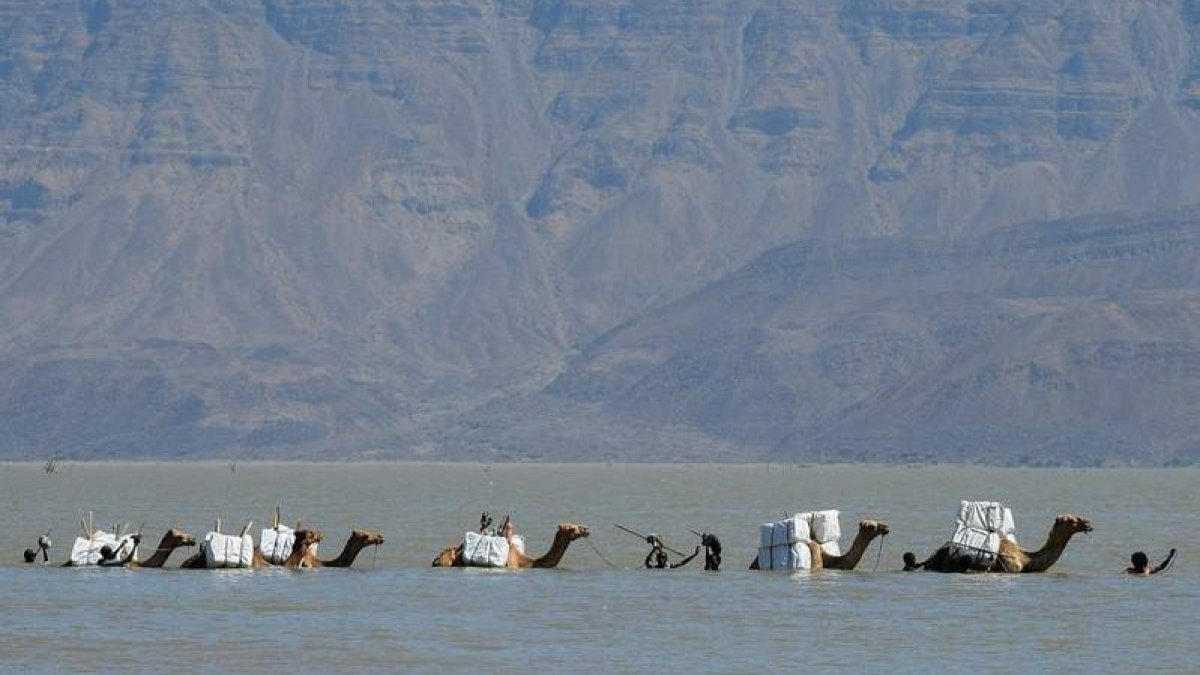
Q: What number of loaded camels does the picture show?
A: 6